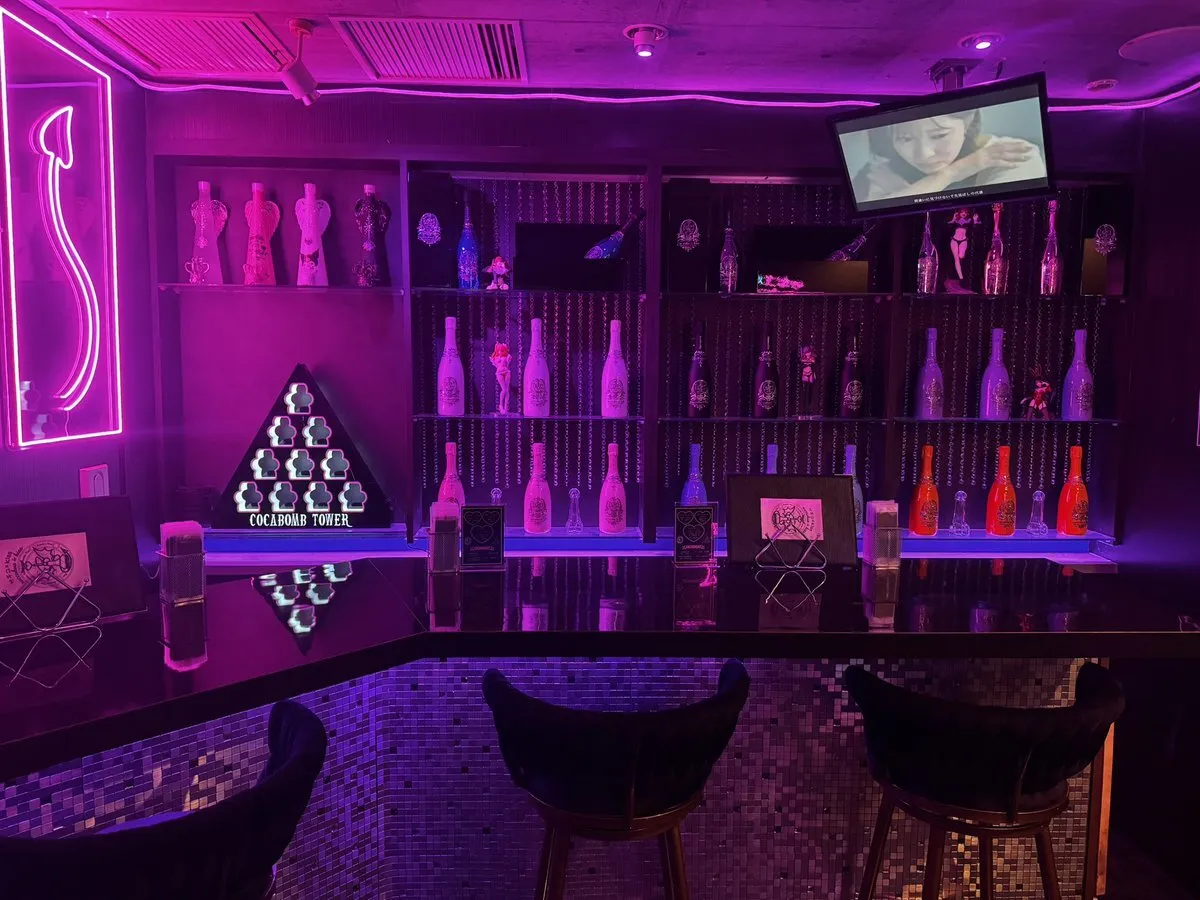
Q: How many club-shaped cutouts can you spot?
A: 10